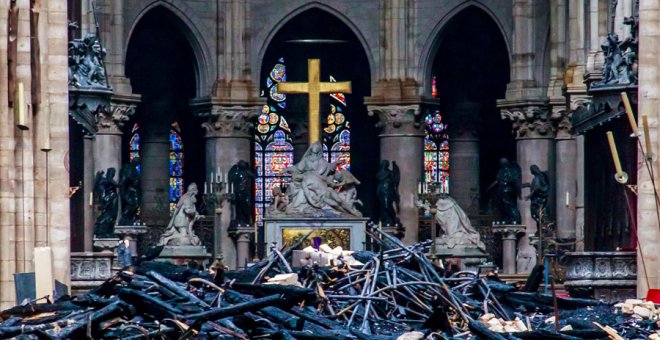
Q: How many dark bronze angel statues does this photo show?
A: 6